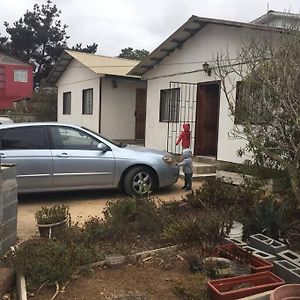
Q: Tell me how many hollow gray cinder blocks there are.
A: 5